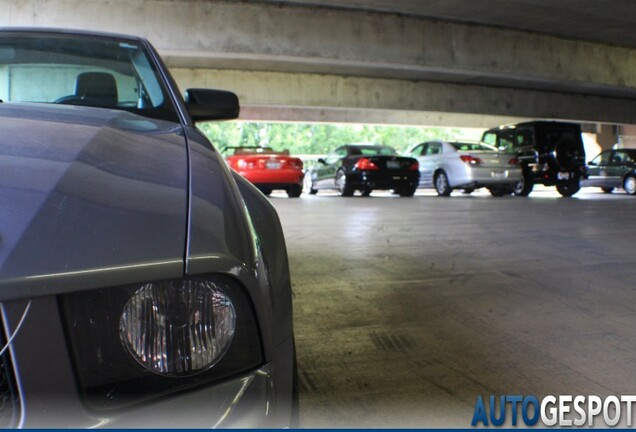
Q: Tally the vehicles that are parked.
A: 6